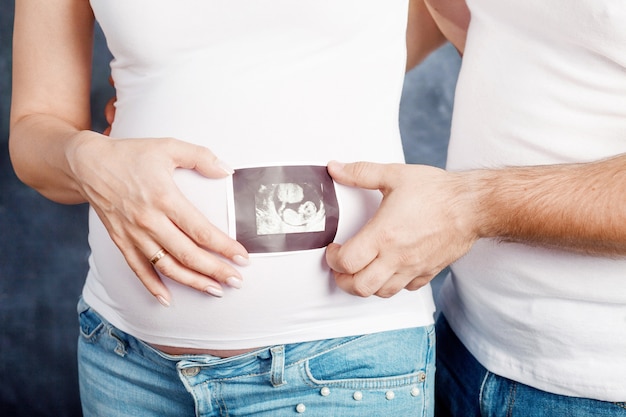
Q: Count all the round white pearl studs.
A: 5